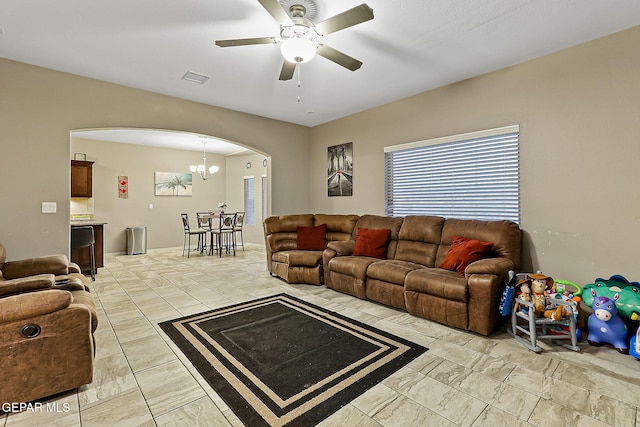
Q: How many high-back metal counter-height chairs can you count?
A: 4